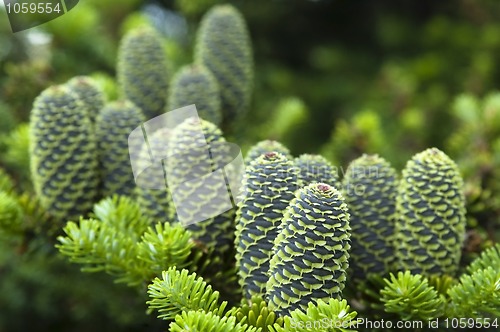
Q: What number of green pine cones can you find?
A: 14